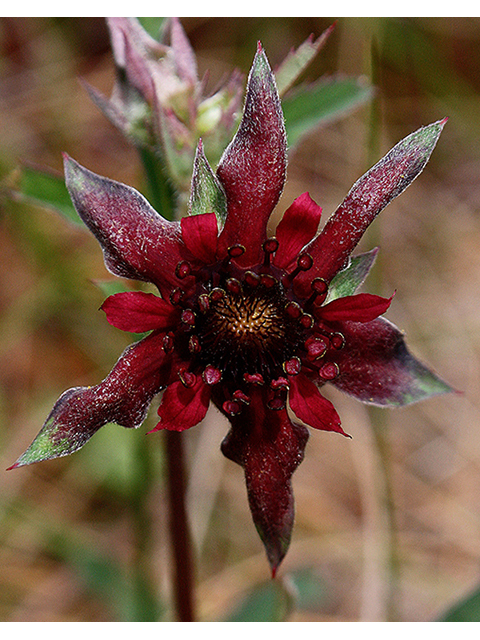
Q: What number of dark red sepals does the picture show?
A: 6